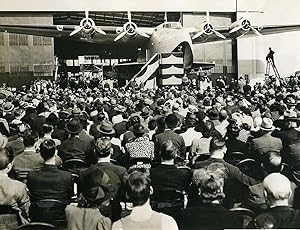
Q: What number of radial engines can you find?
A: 4